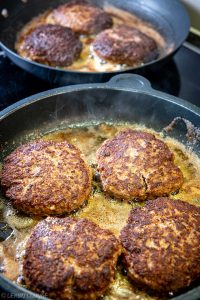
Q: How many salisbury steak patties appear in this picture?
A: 7